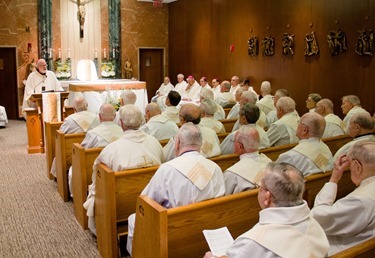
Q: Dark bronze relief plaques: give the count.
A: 6